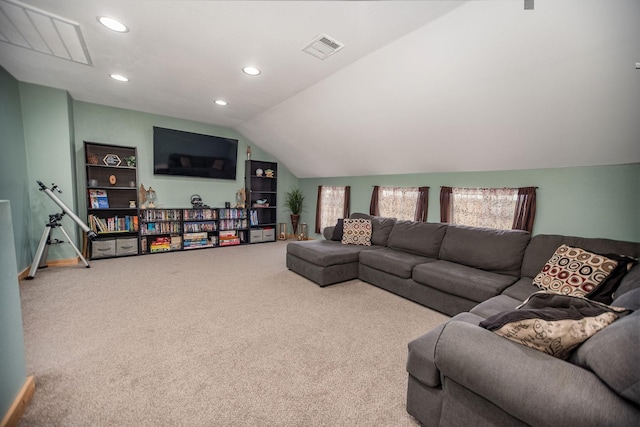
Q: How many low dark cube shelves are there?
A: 3